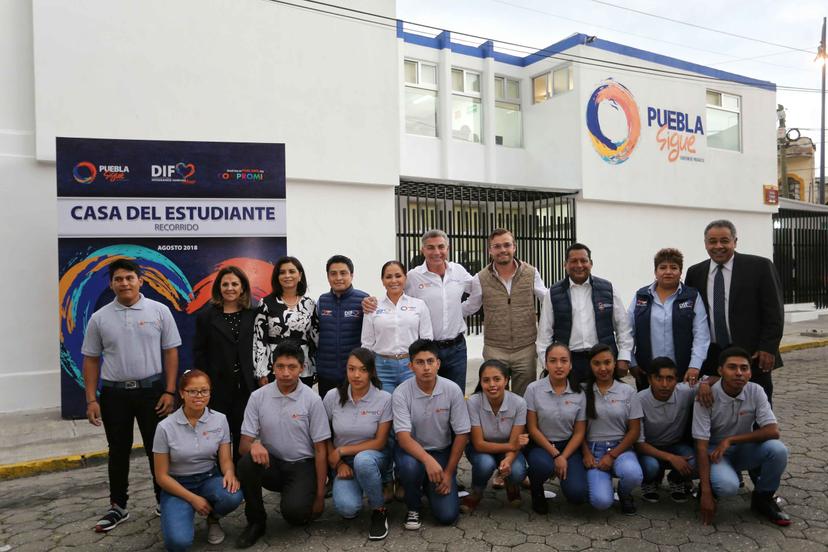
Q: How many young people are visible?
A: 10